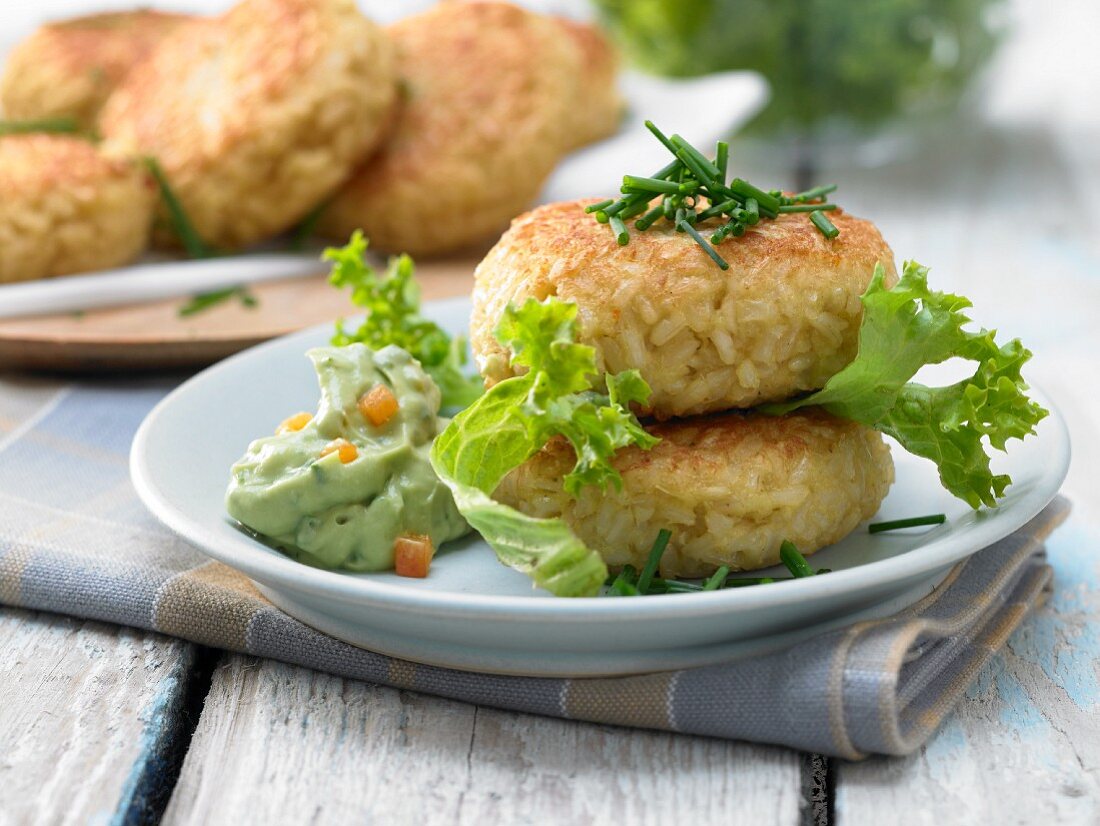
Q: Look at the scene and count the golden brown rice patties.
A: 7